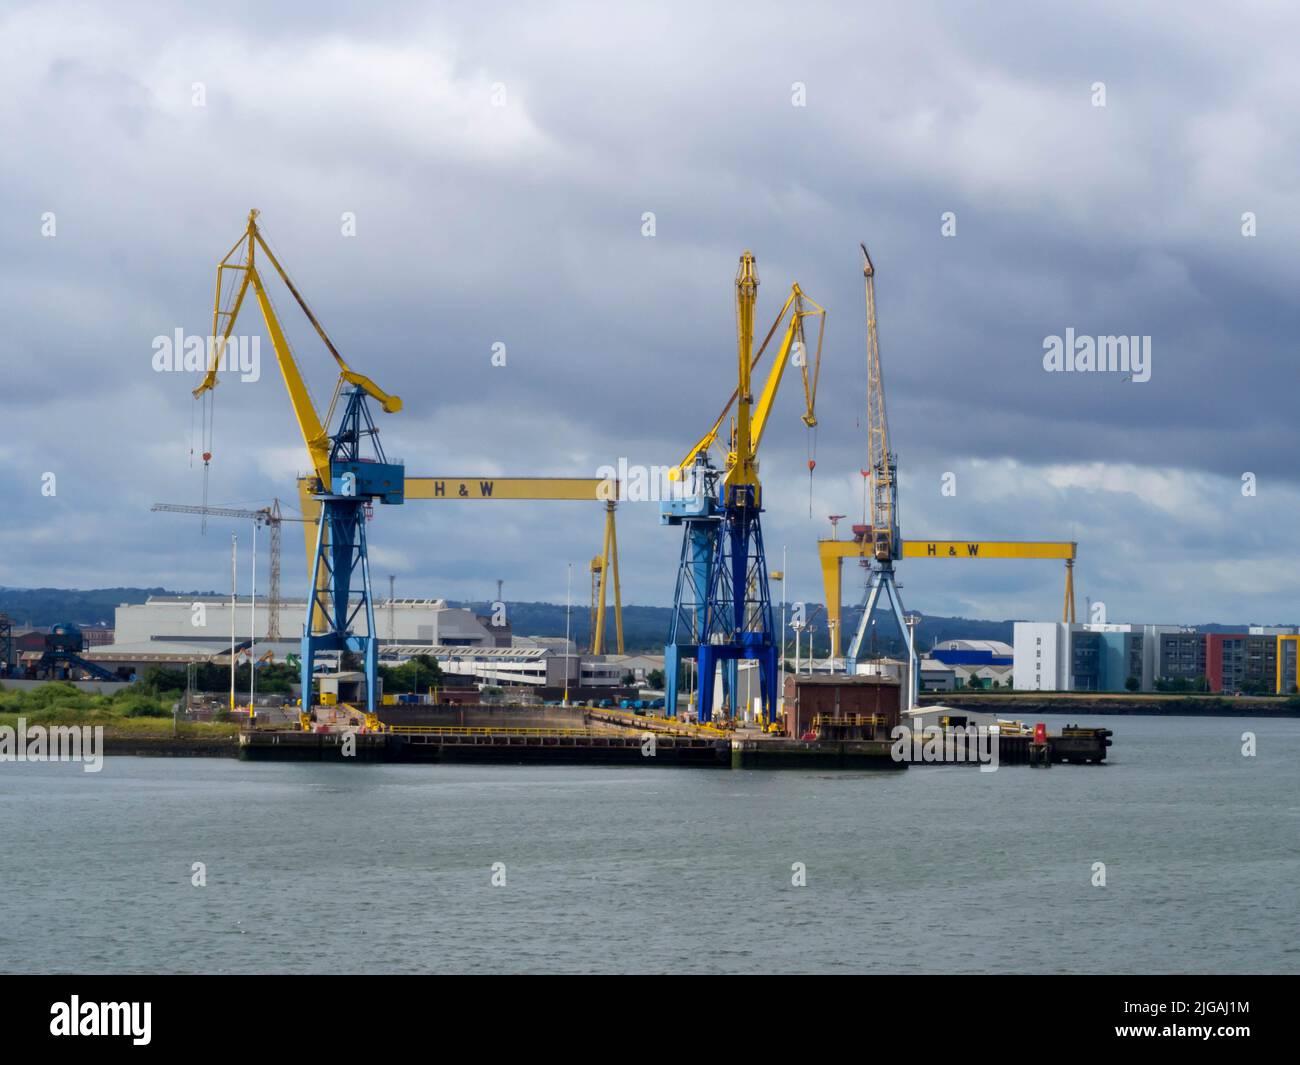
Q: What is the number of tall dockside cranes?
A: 4